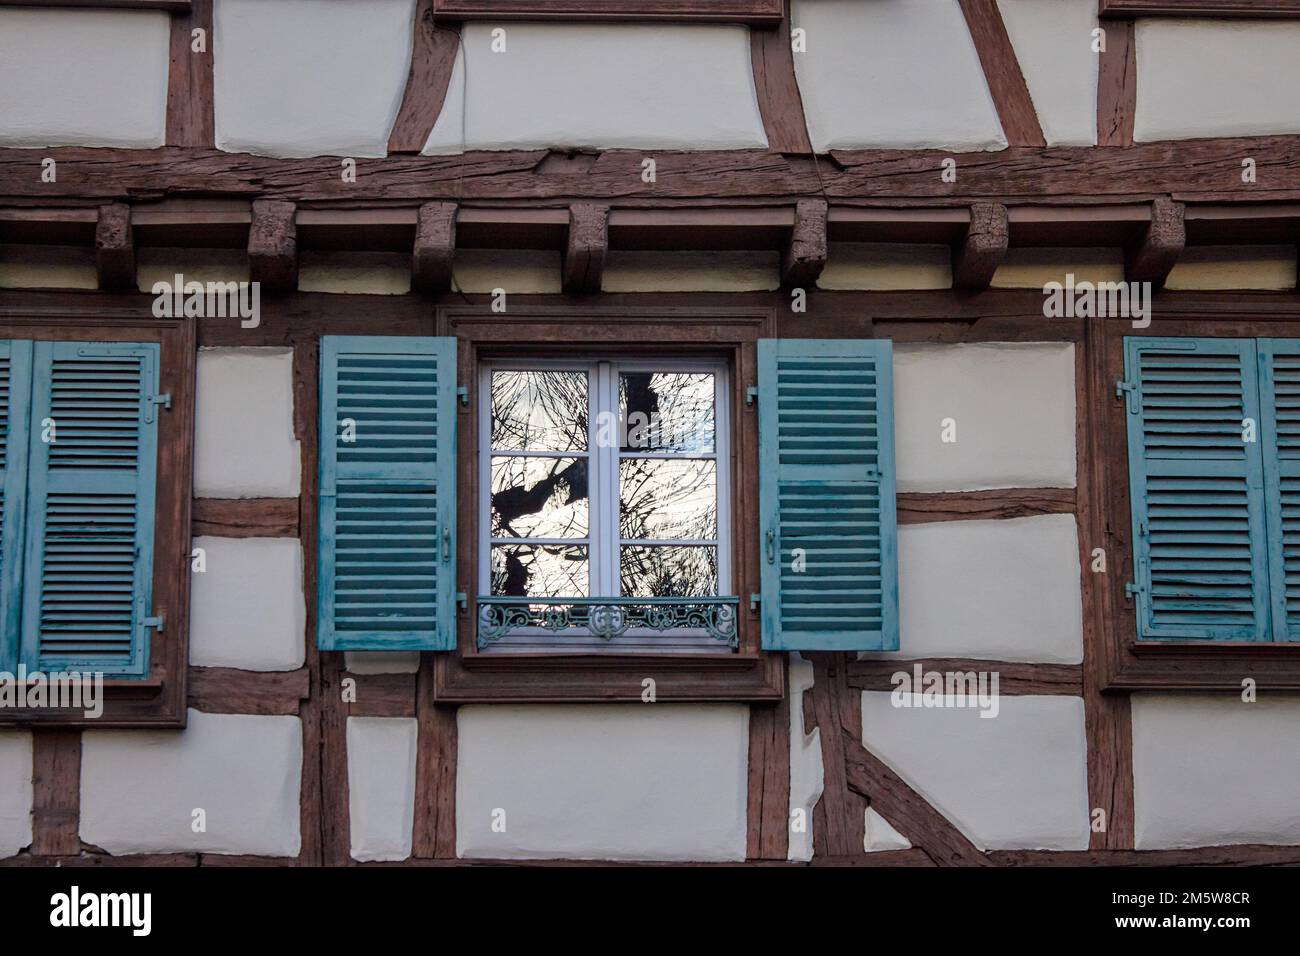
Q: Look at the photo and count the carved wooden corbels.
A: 7